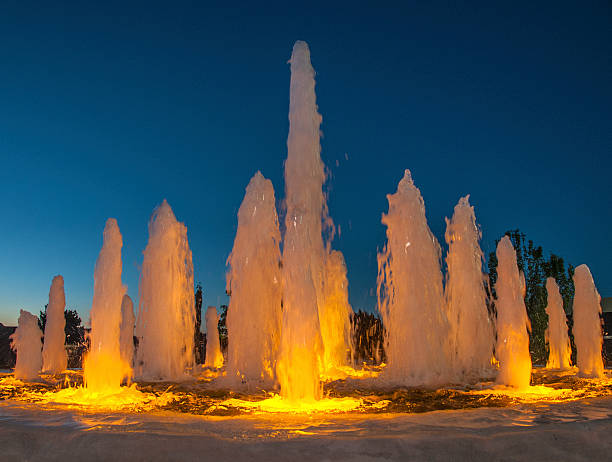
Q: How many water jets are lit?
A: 14